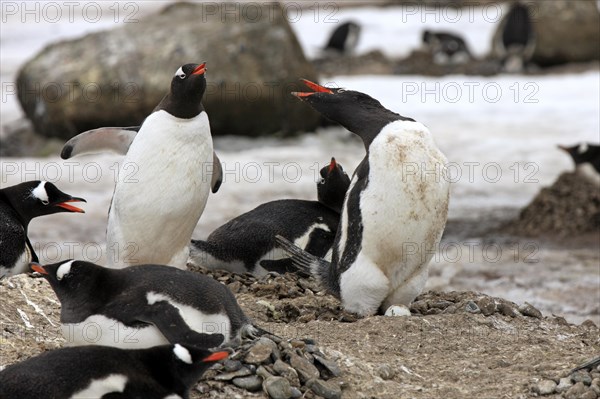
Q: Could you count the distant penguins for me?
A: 4